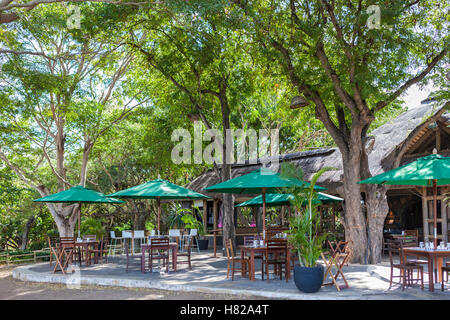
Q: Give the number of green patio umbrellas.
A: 5